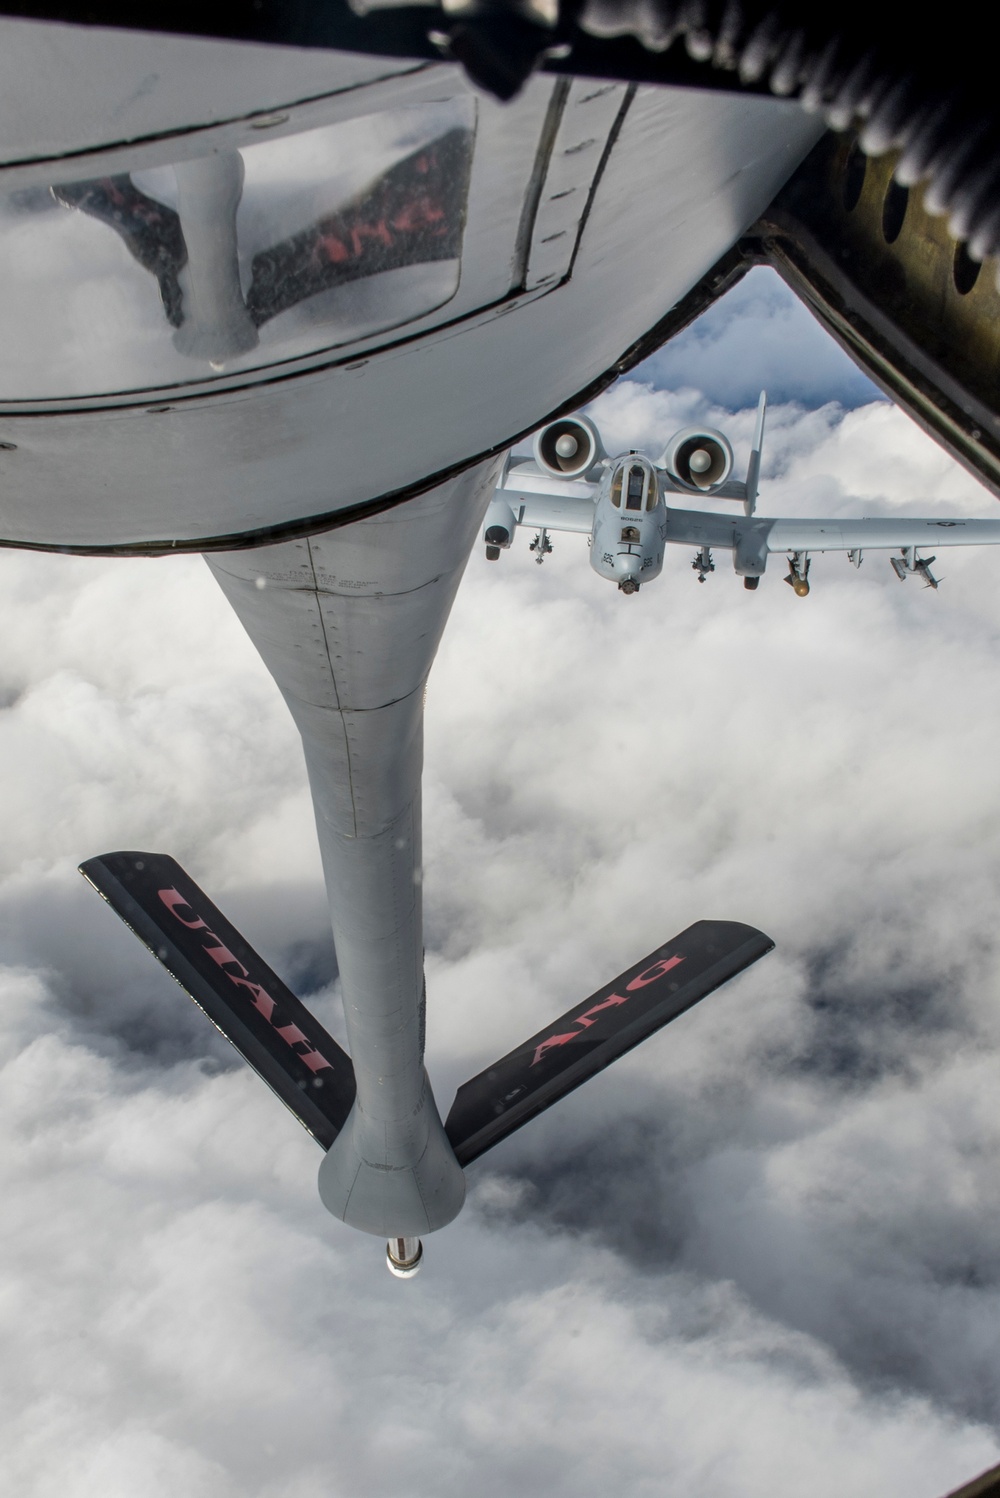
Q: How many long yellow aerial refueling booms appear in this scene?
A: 0